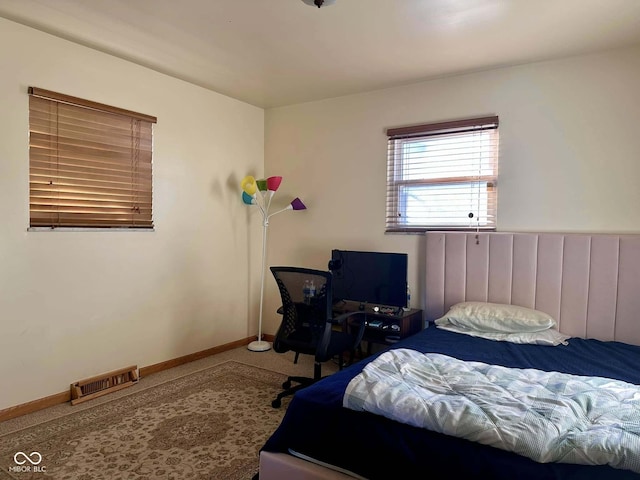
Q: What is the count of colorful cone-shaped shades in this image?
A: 5